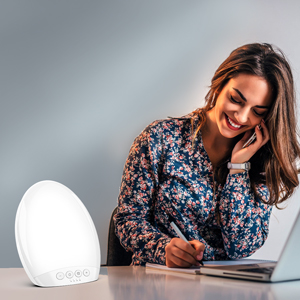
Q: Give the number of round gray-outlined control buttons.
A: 4